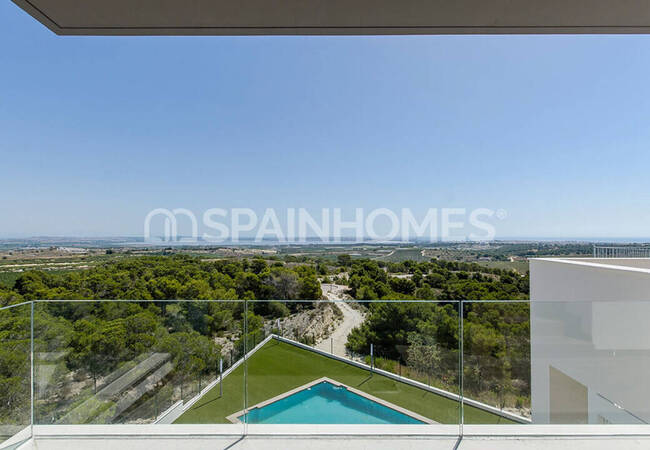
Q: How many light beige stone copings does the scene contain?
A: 1